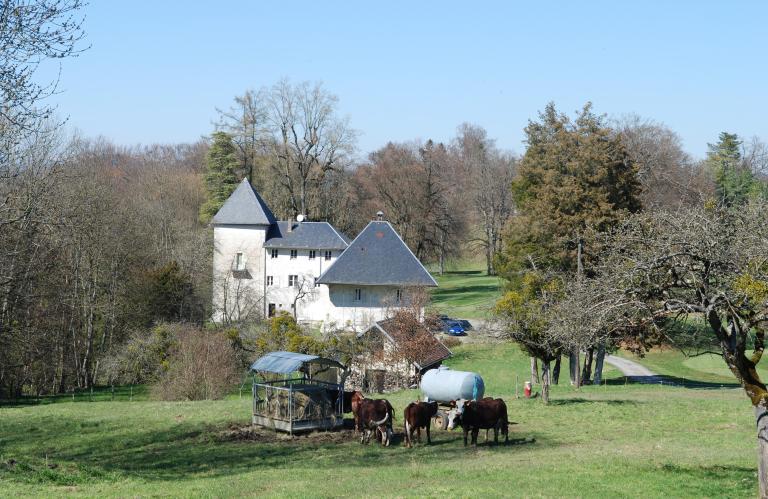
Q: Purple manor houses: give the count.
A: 0